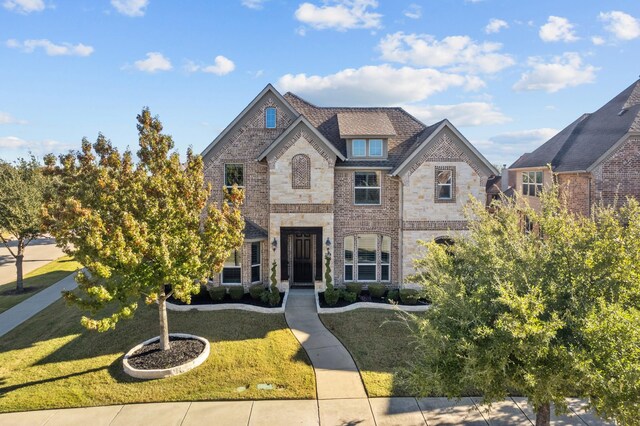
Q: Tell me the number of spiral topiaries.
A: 2